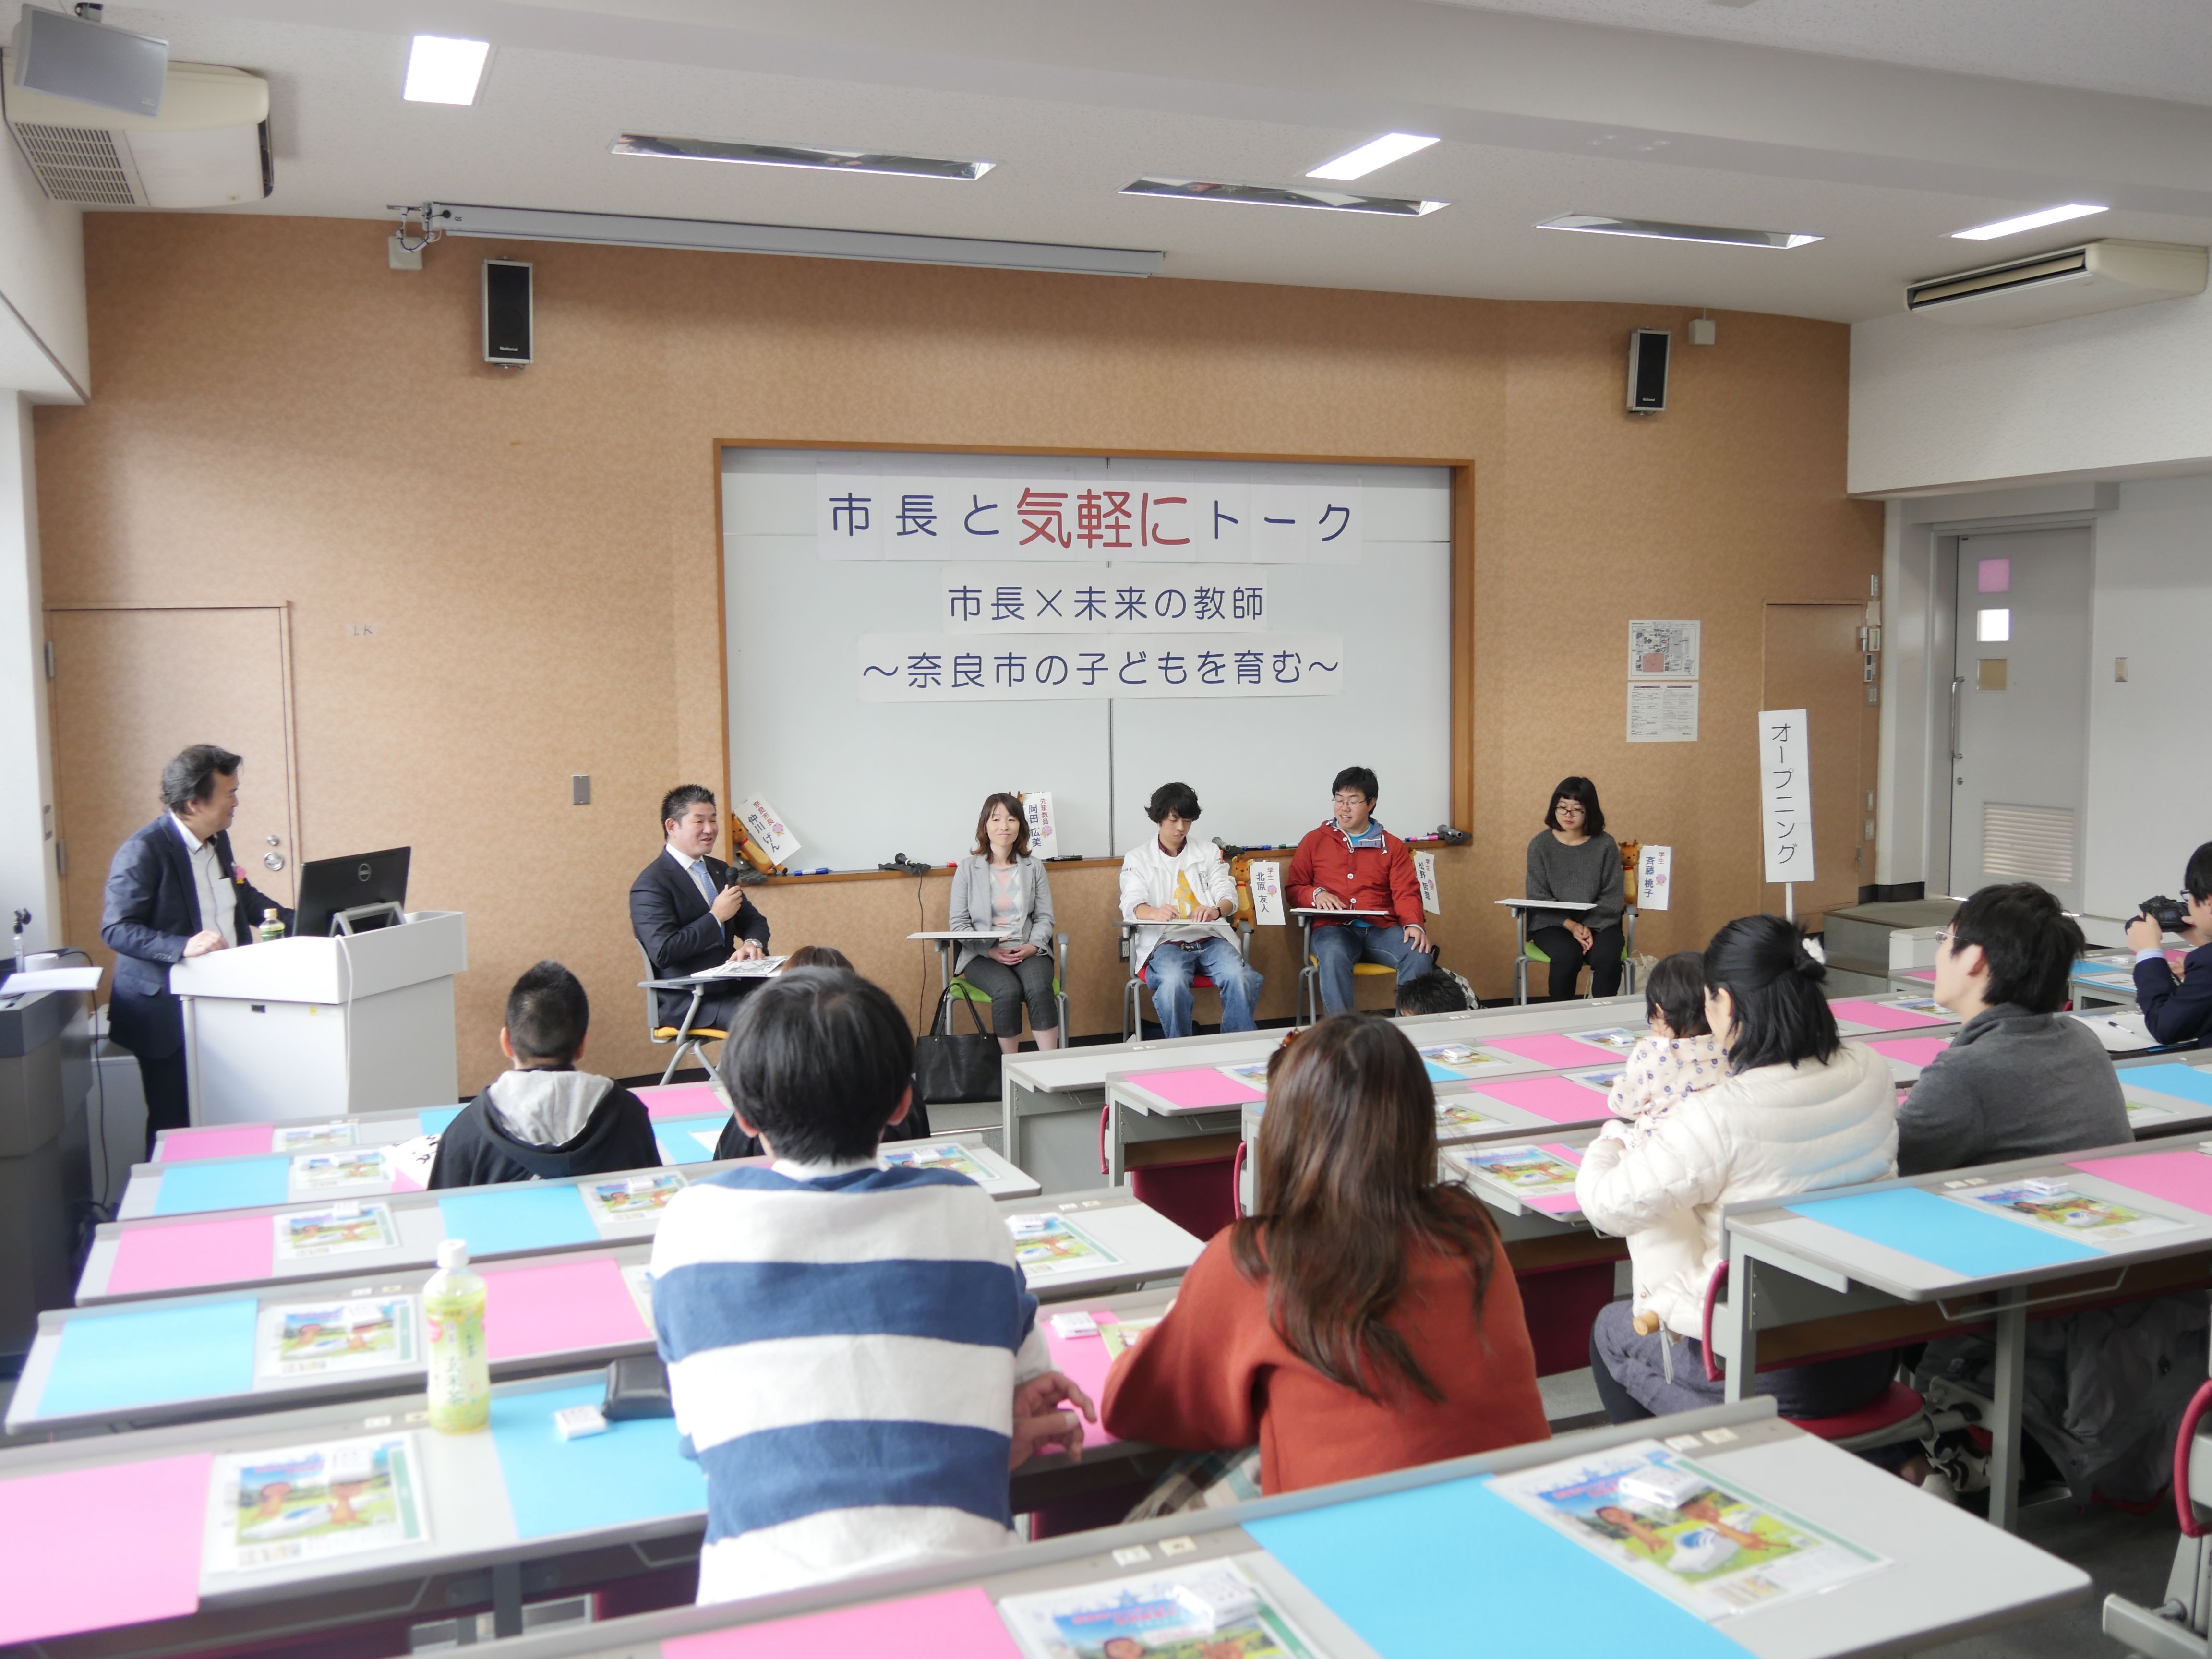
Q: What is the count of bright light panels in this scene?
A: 3